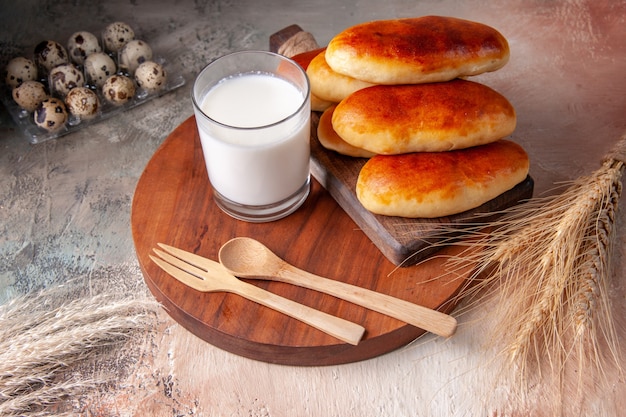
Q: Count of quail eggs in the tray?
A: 12